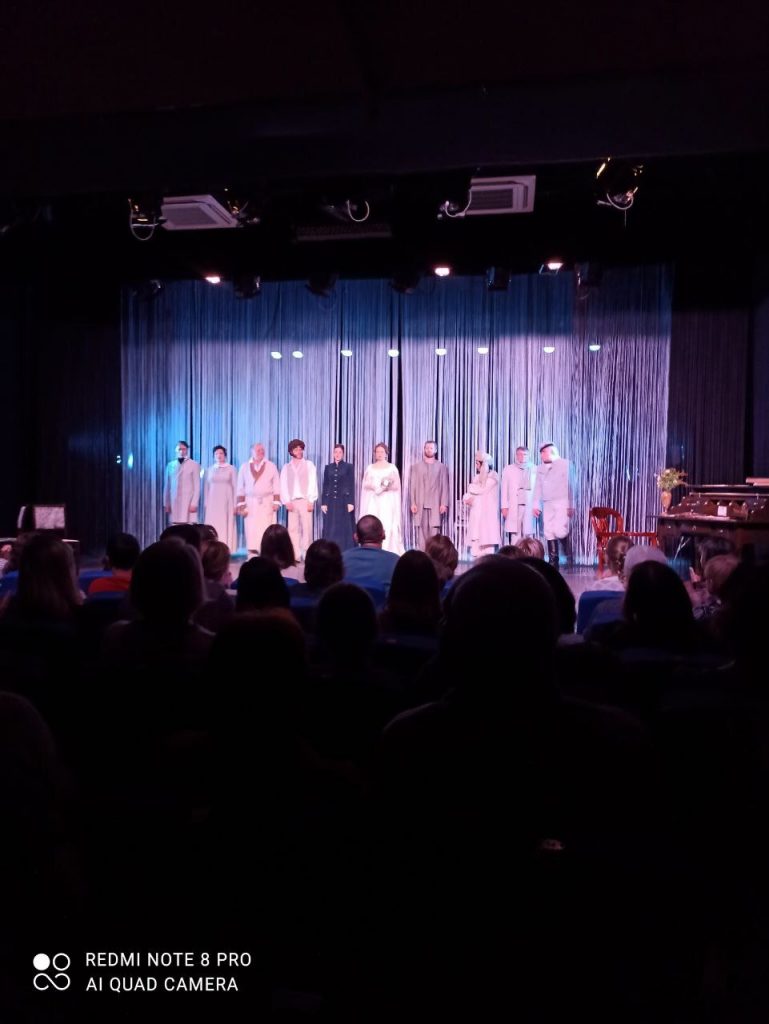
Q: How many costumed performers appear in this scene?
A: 10